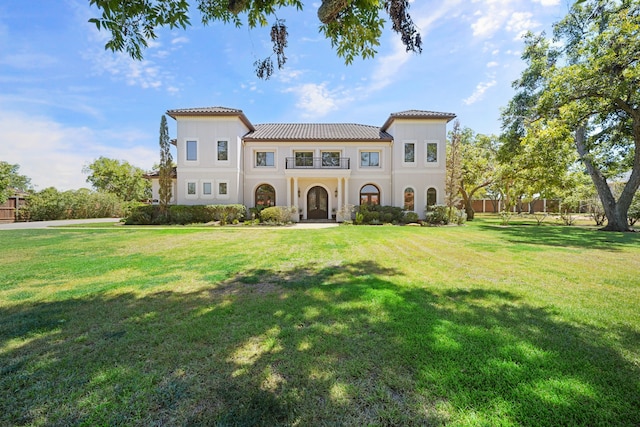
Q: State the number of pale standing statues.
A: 0